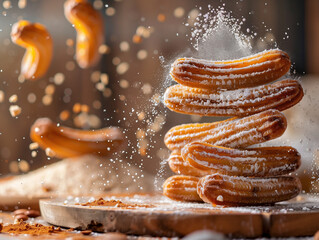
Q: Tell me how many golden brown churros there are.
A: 10